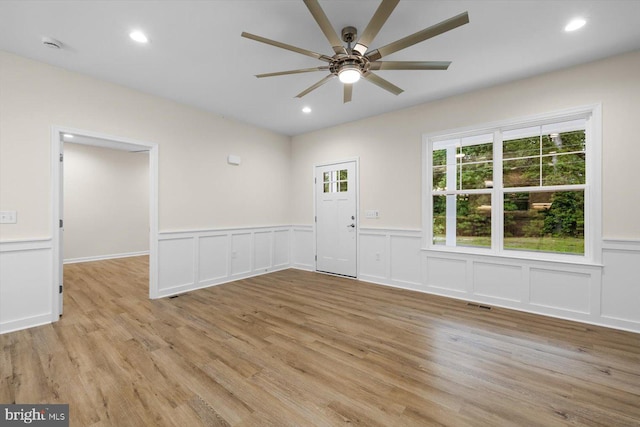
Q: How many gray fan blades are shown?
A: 9